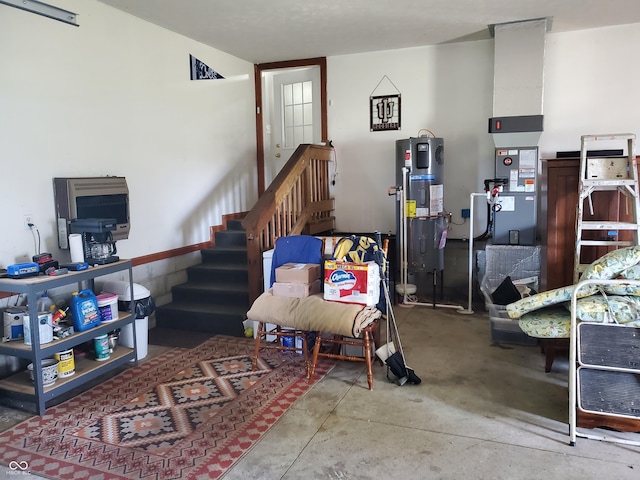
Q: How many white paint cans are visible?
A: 2